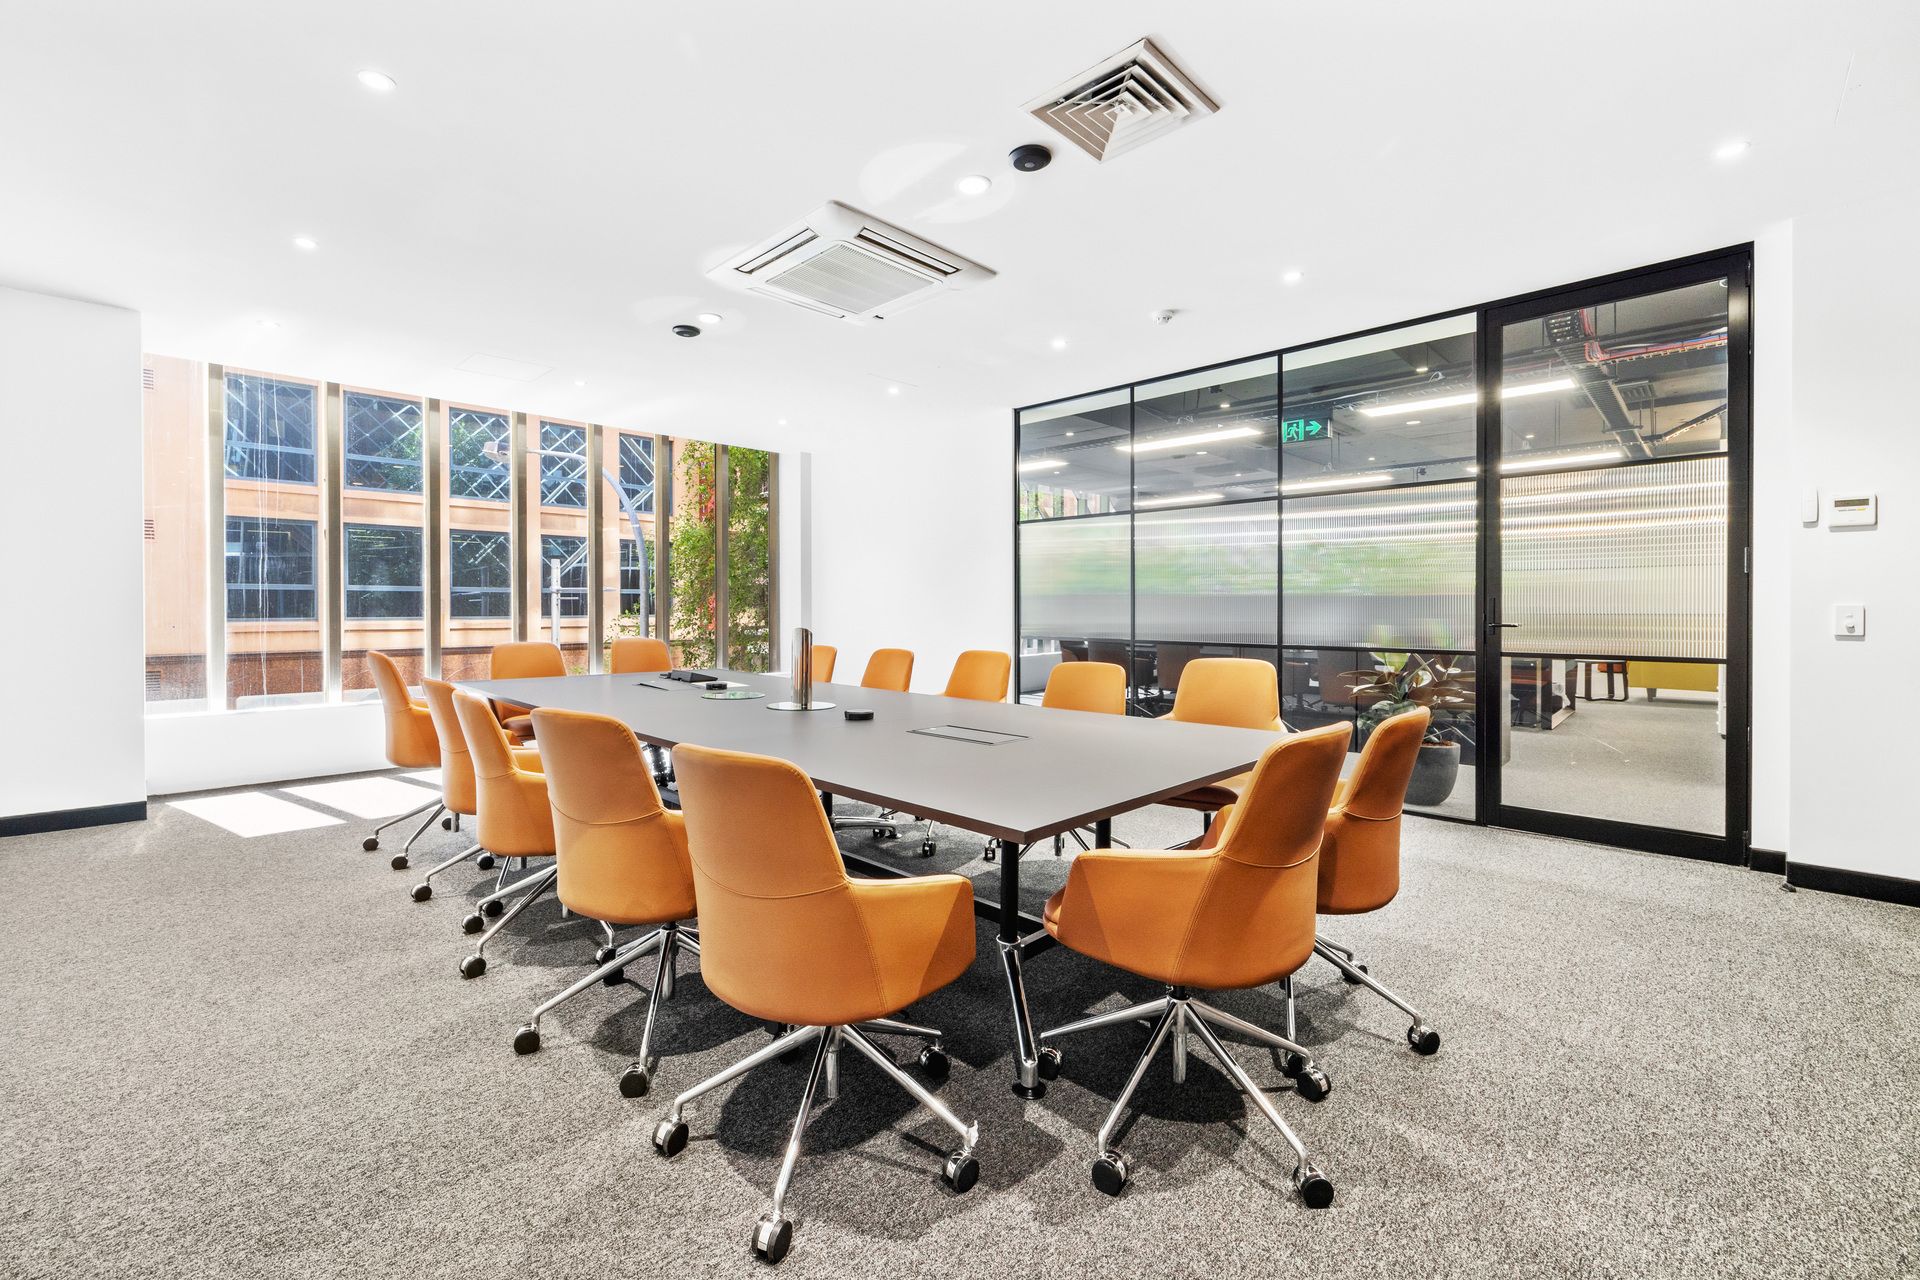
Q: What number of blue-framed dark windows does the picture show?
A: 10